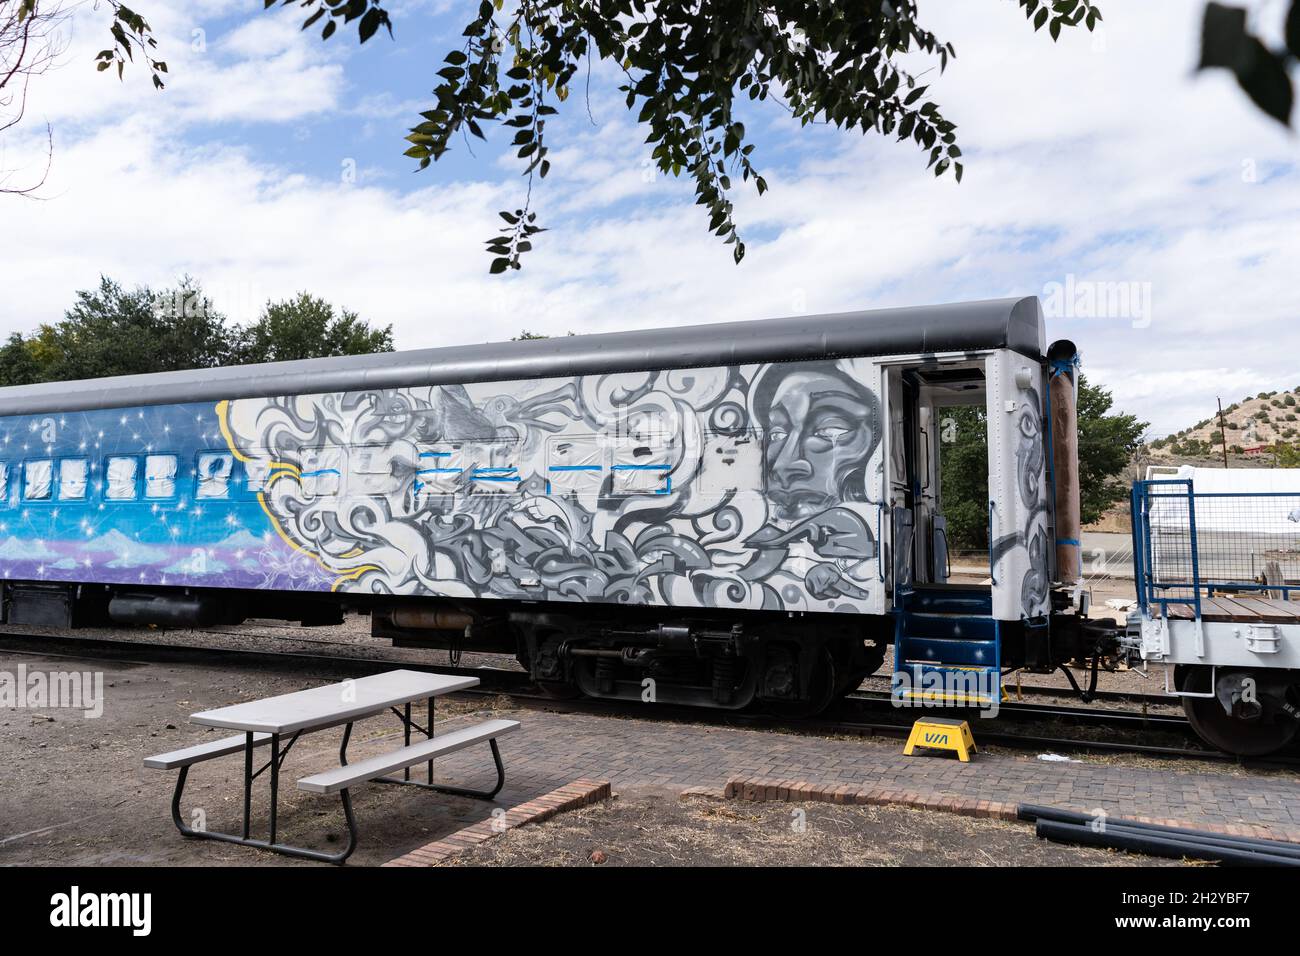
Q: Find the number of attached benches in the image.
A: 2